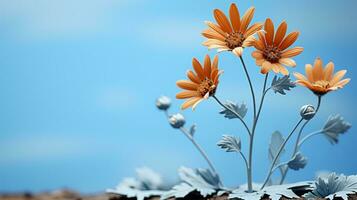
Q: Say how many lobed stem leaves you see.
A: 5